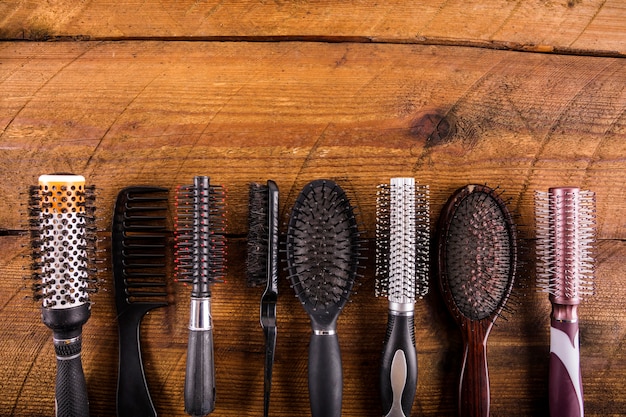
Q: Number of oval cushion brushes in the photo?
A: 2